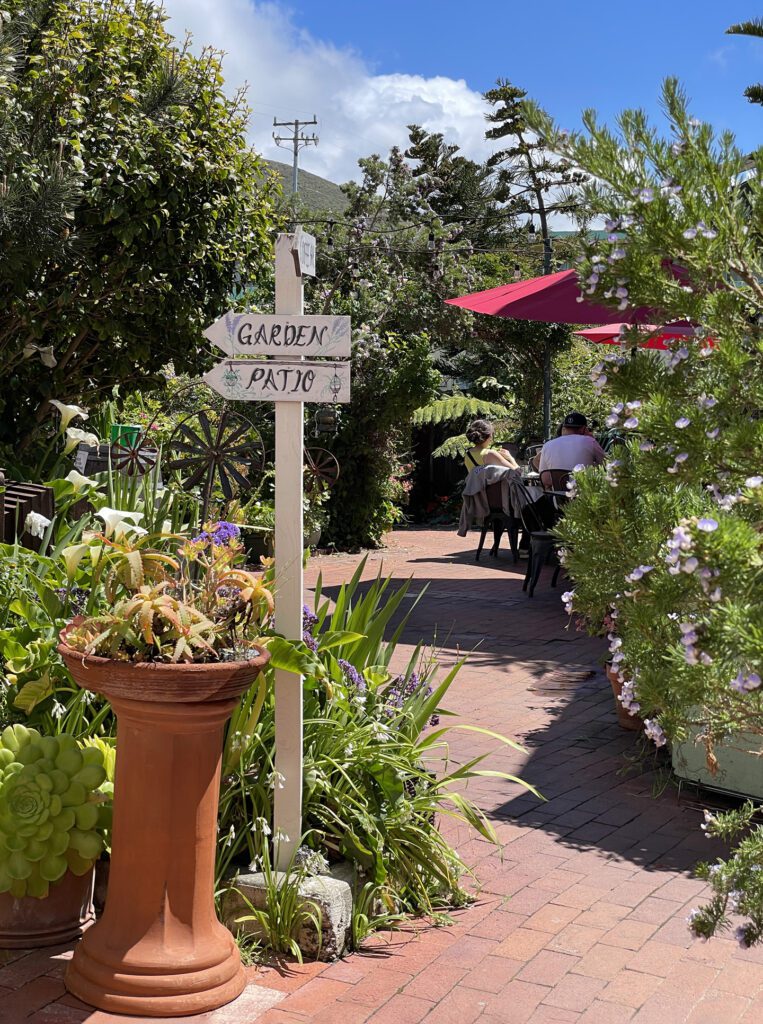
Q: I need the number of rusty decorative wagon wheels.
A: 3